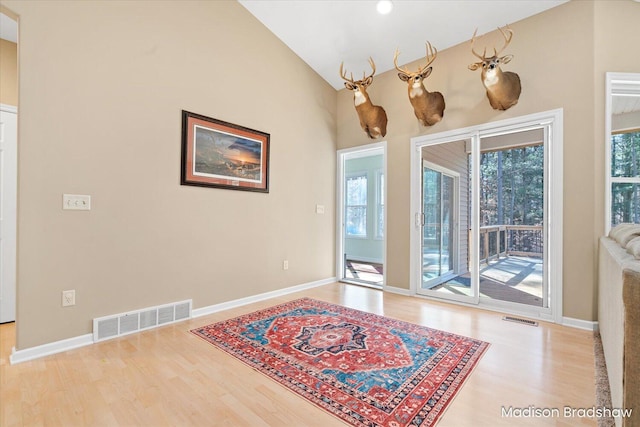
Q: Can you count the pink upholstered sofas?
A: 0